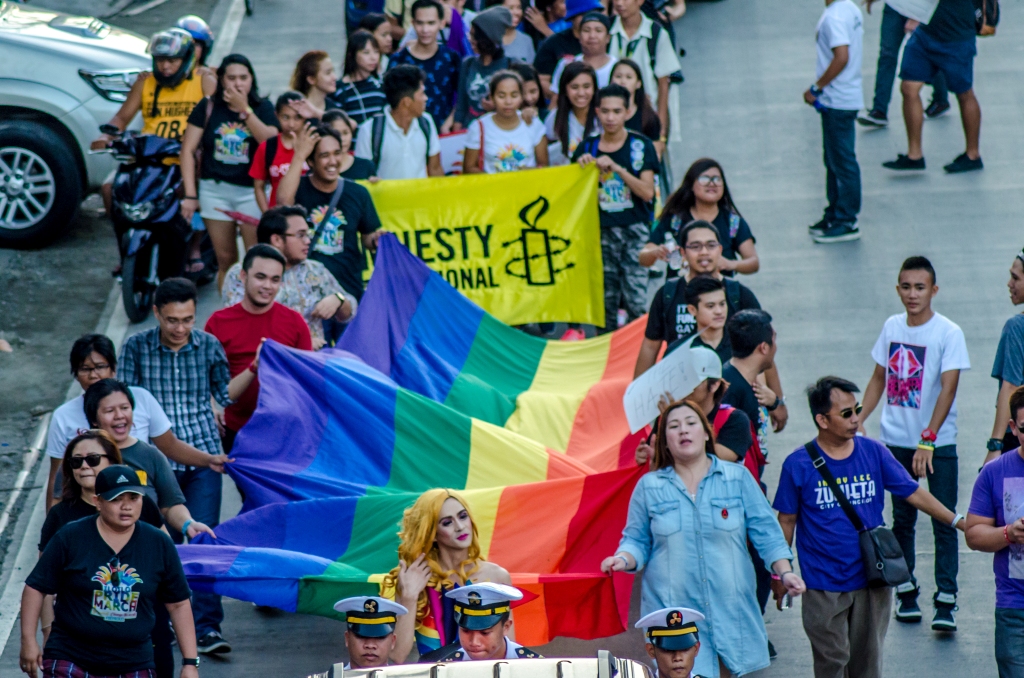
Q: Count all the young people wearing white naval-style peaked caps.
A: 3